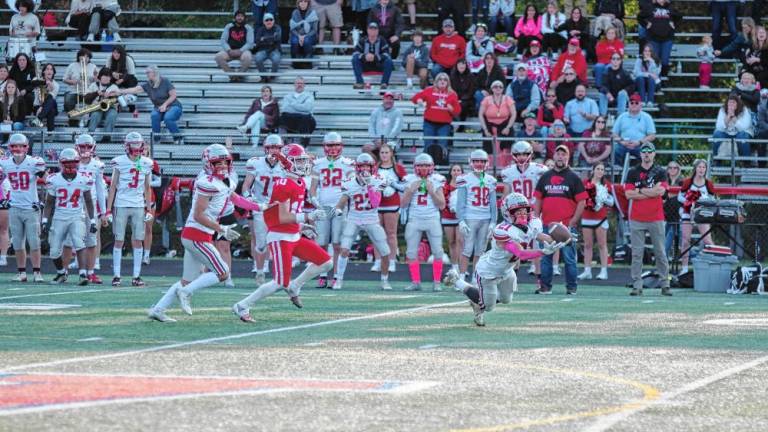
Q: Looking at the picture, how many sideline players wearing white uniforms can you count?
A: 10